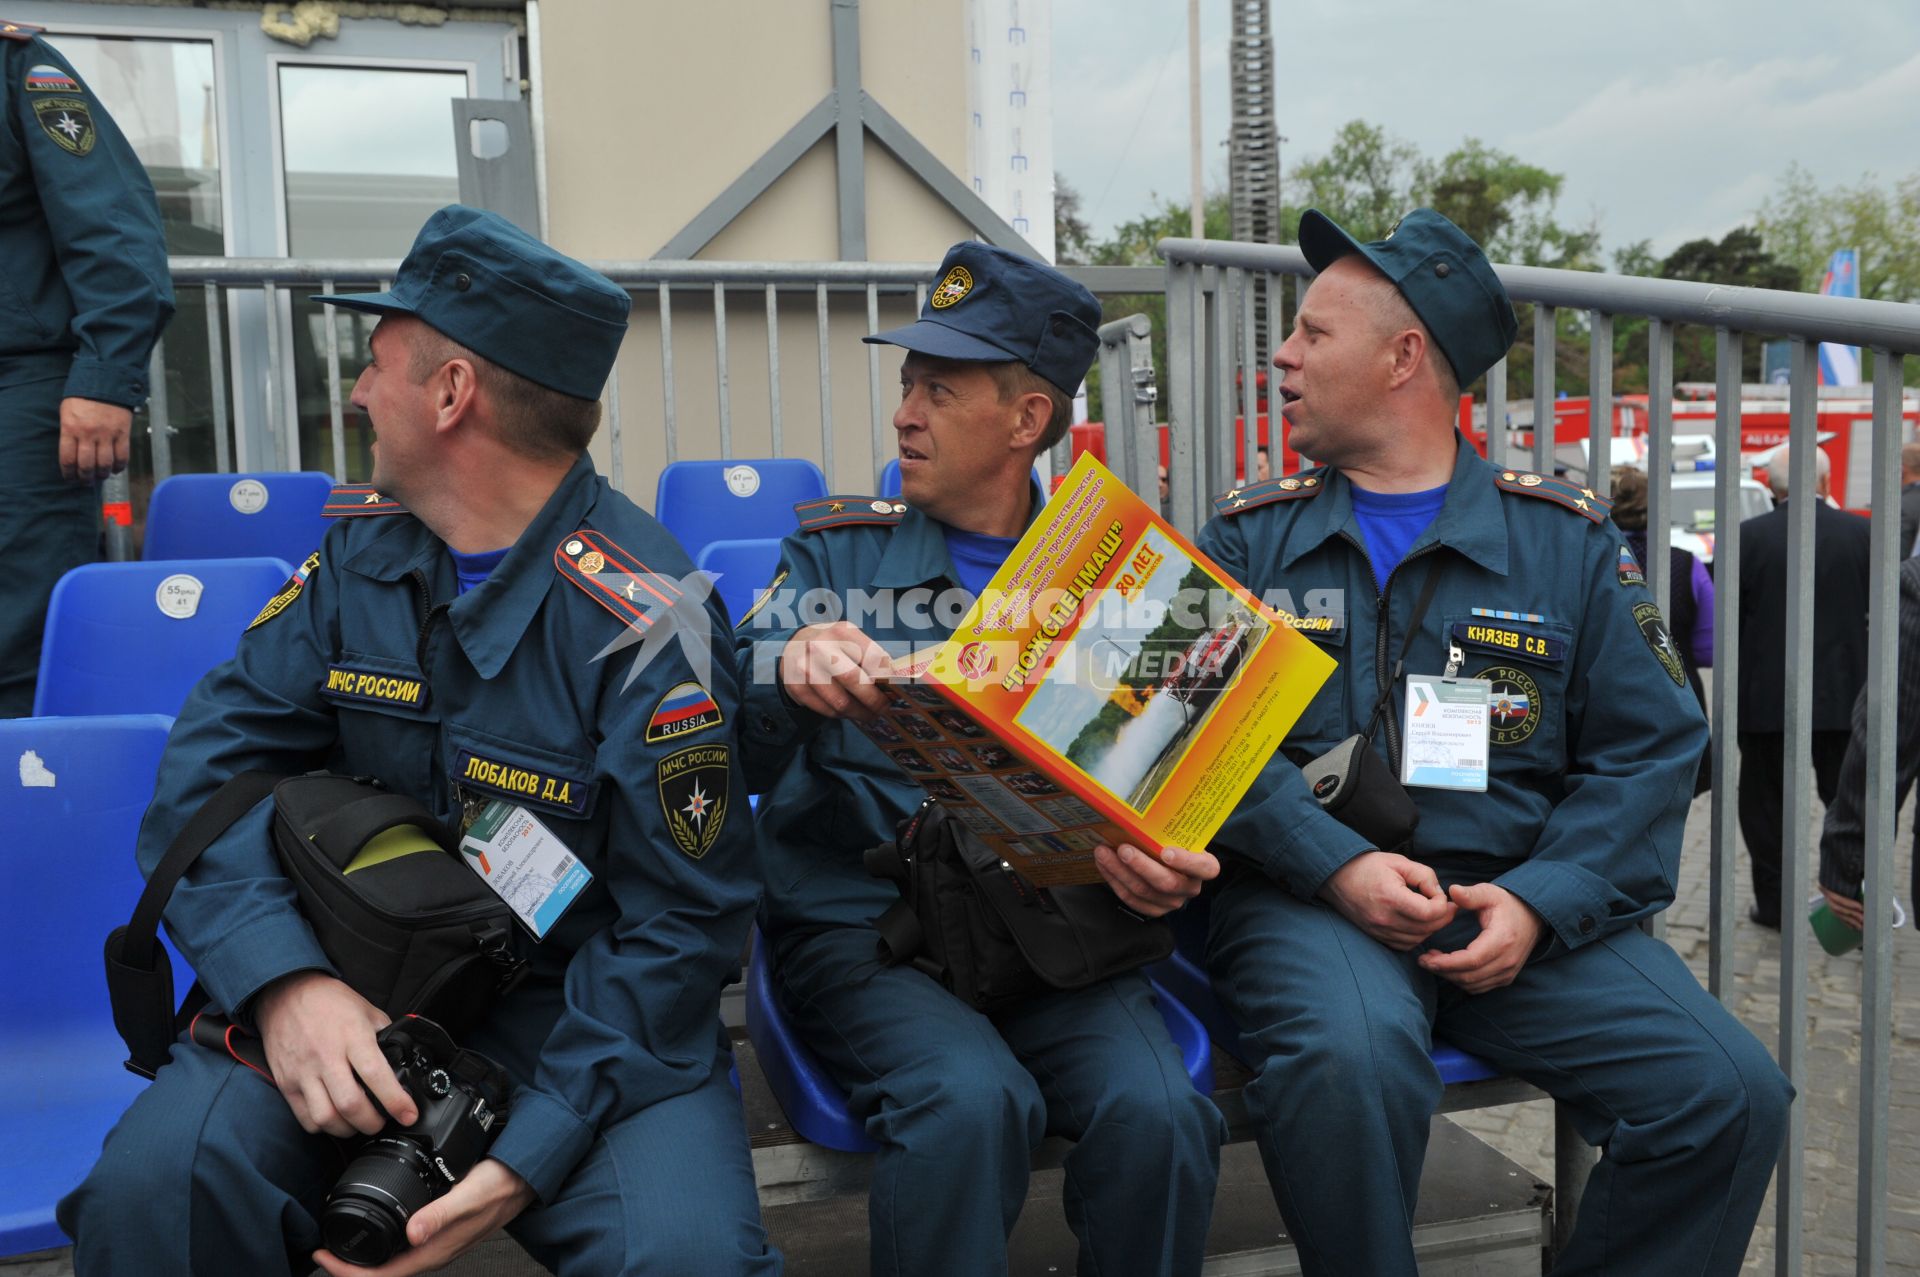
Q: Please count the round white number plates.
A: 3